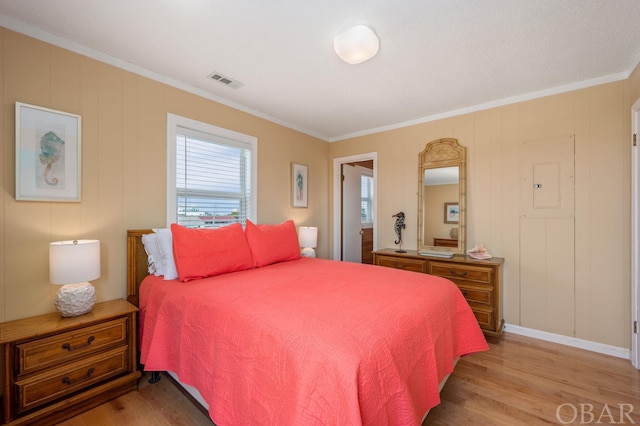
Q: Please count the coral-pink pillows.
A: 2